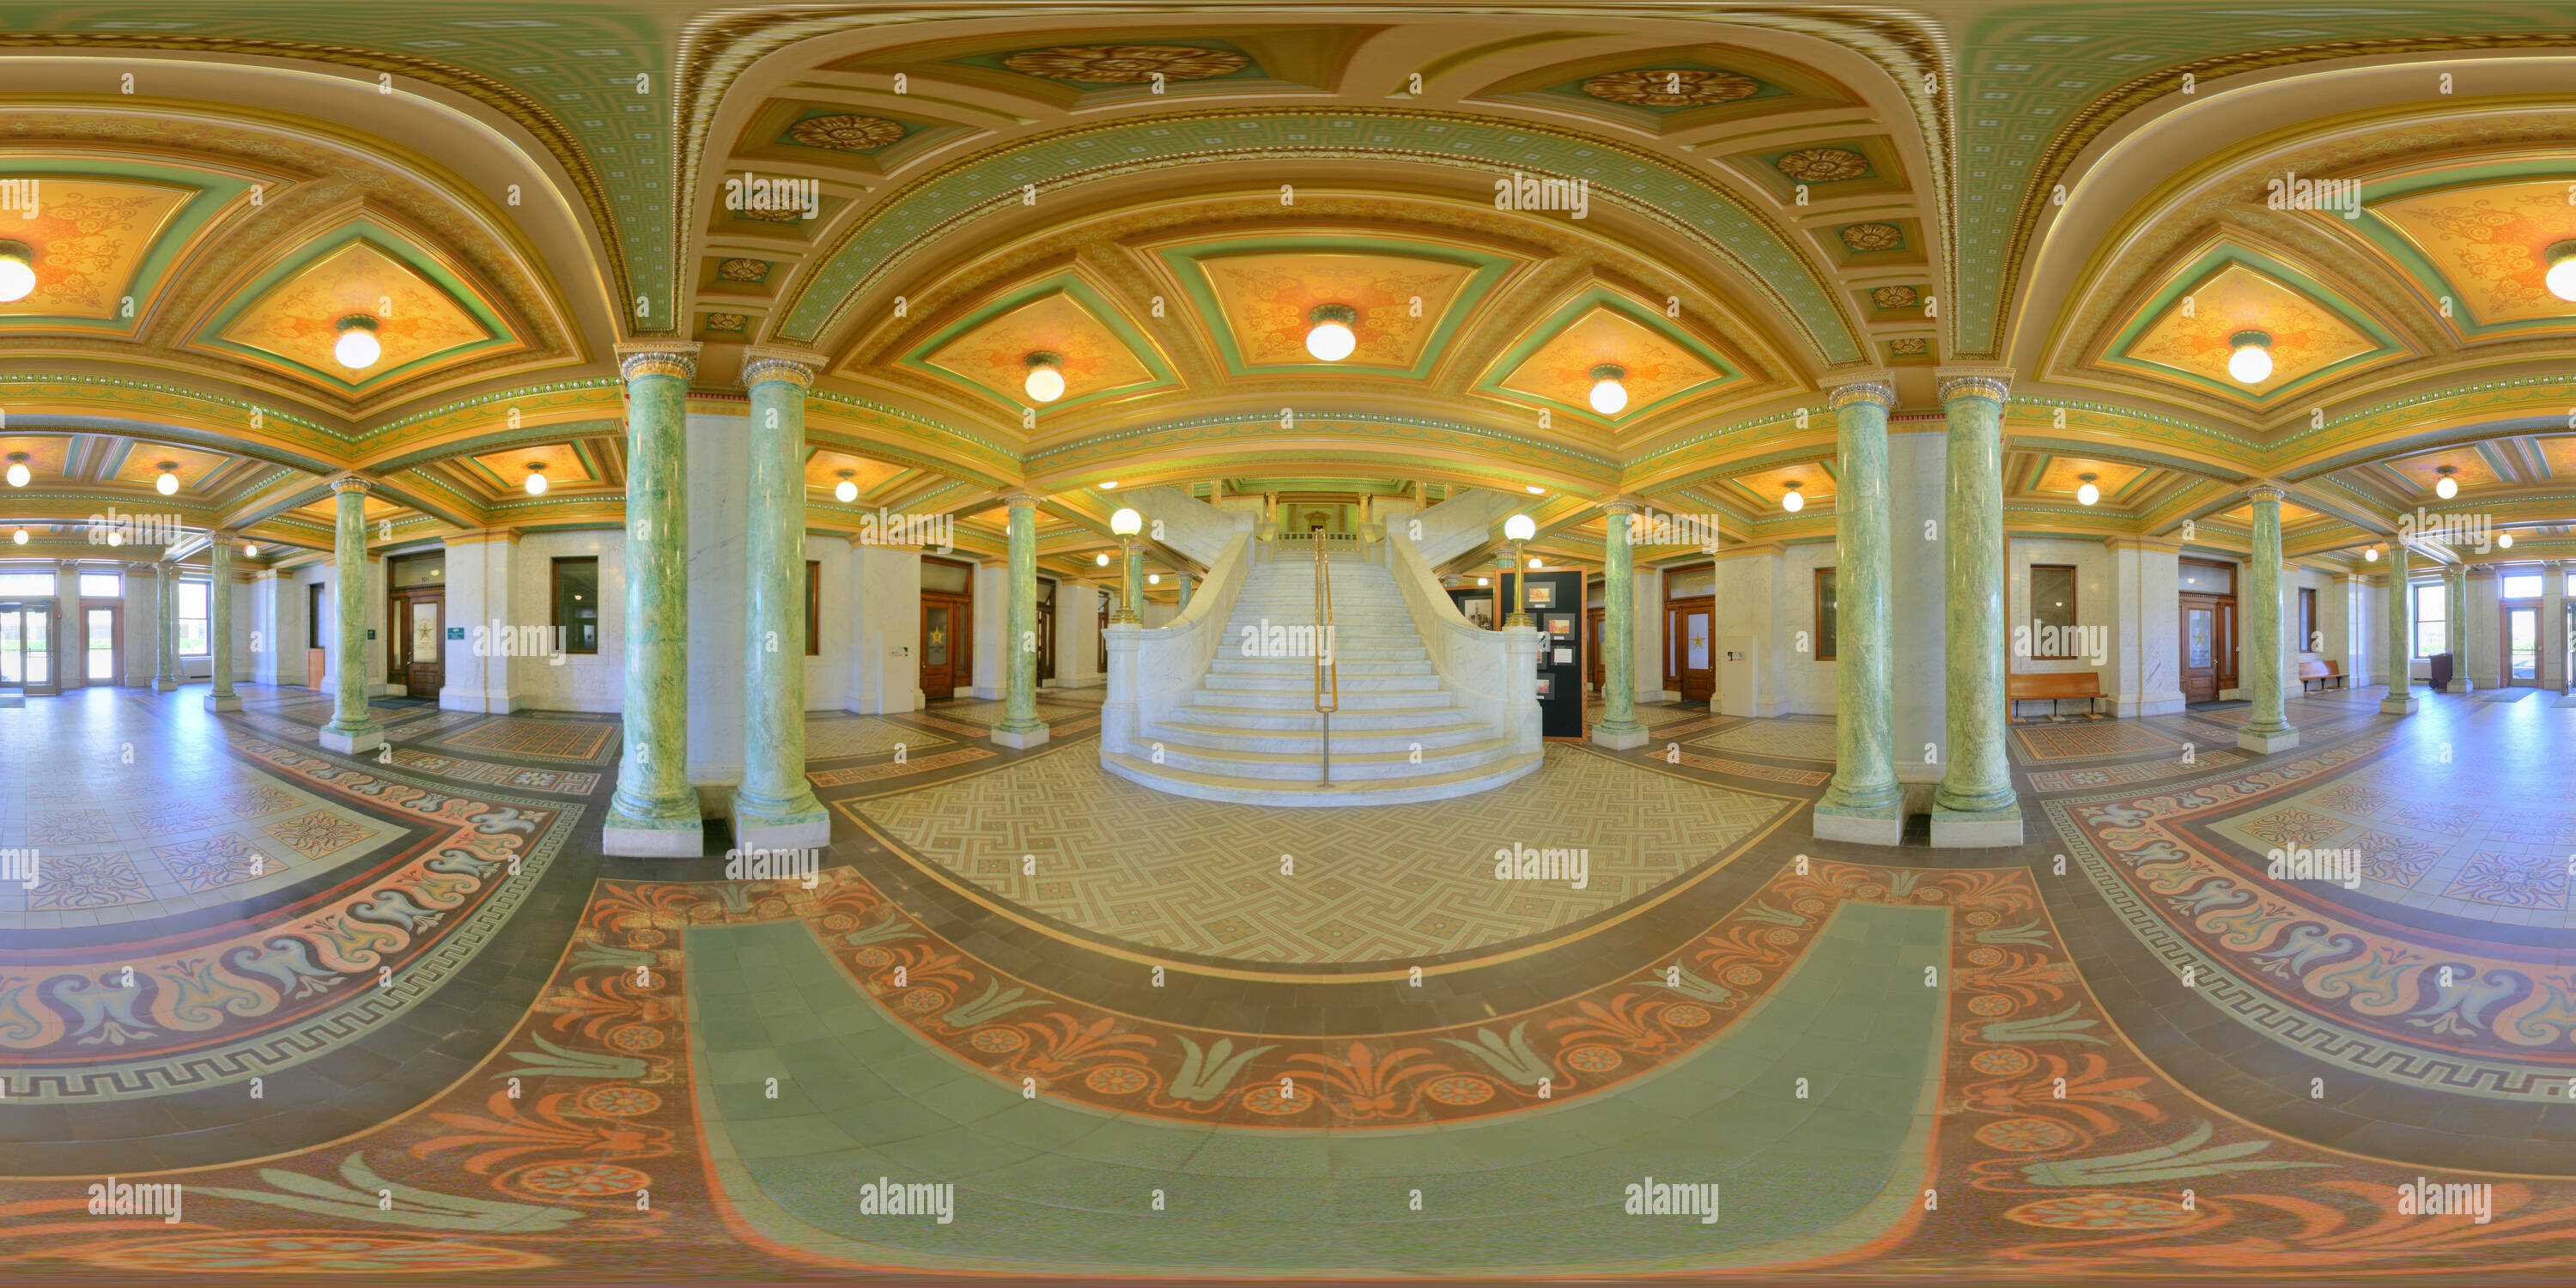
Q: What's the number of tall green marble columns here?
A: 12